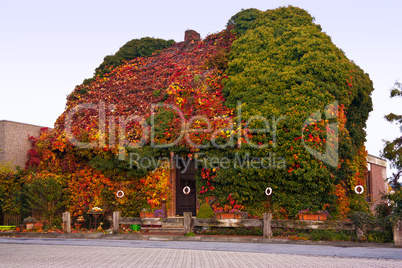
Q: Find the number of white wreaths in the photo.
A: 4